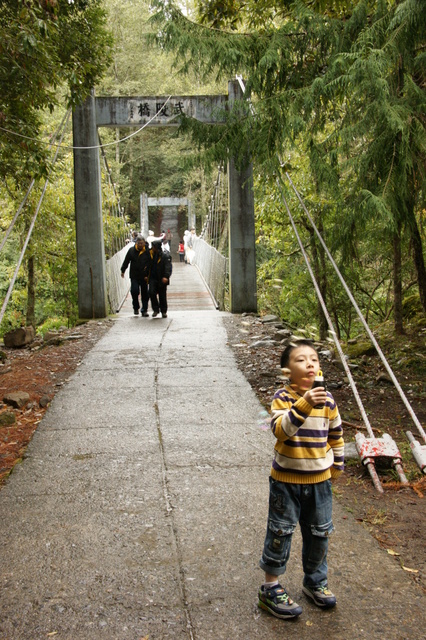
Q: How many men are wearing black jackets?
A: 2